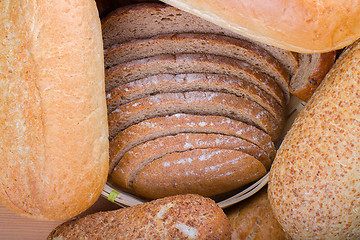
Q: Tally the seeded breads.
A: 2